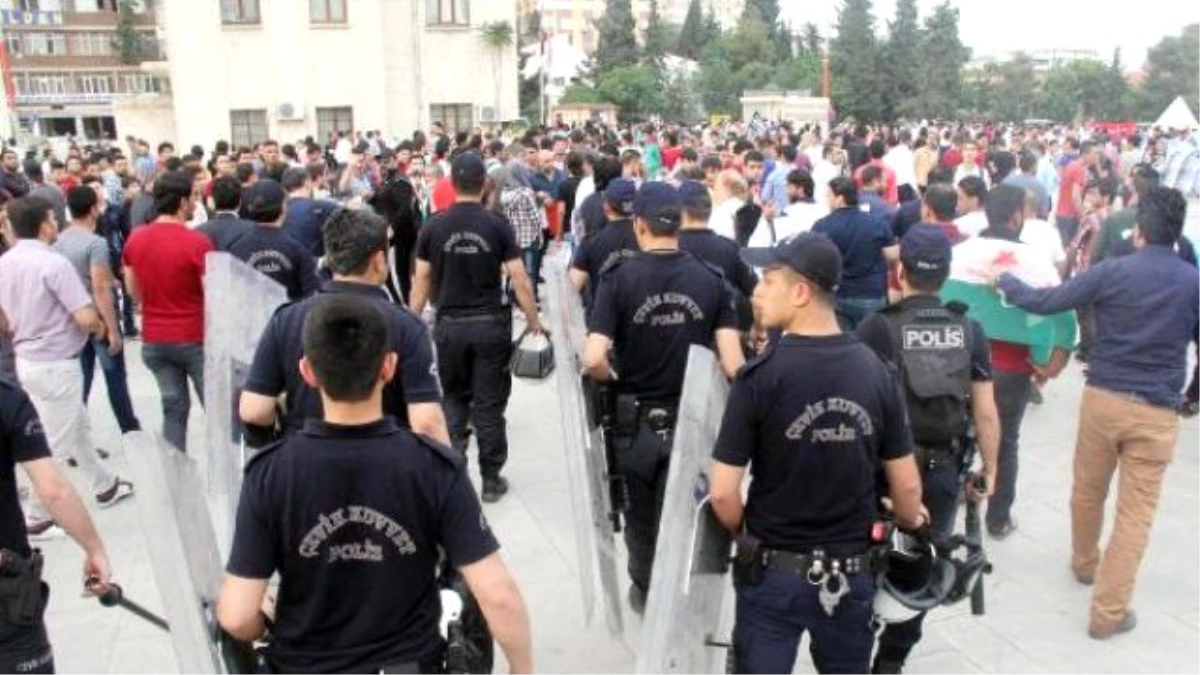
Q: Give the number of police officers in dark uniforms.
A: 10